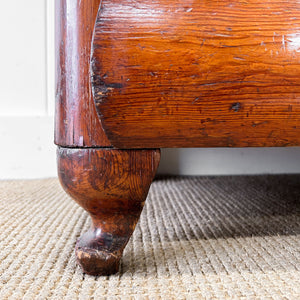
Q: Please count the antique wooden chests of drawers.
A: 1